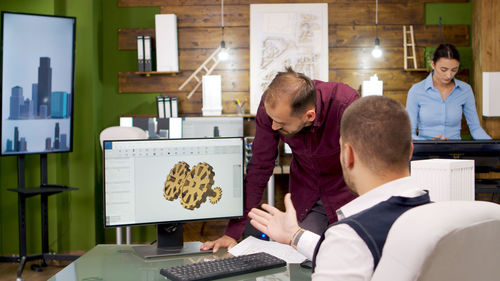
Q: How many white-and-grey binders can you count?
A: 5